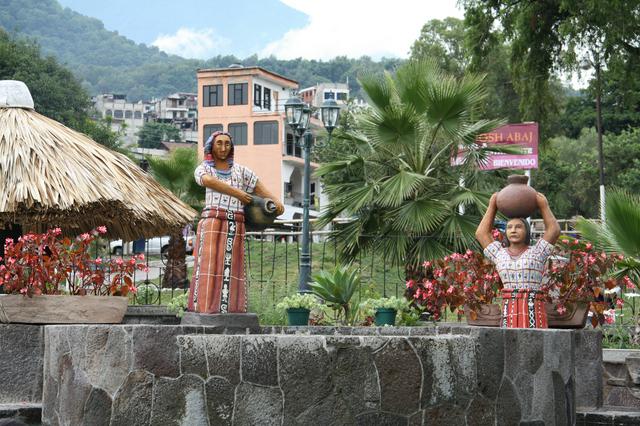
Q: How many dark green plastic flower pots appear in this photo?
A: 2